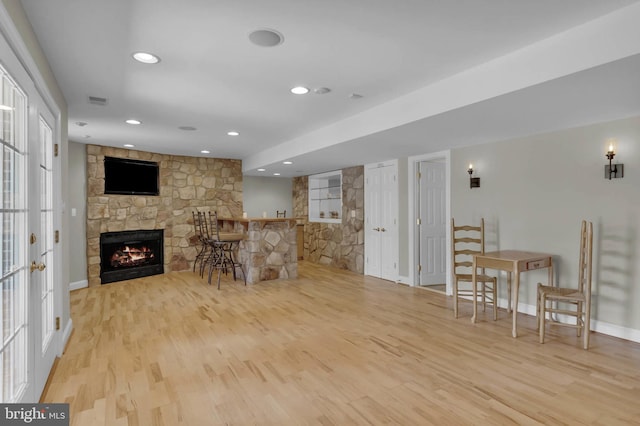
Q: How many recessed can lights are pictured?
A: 9